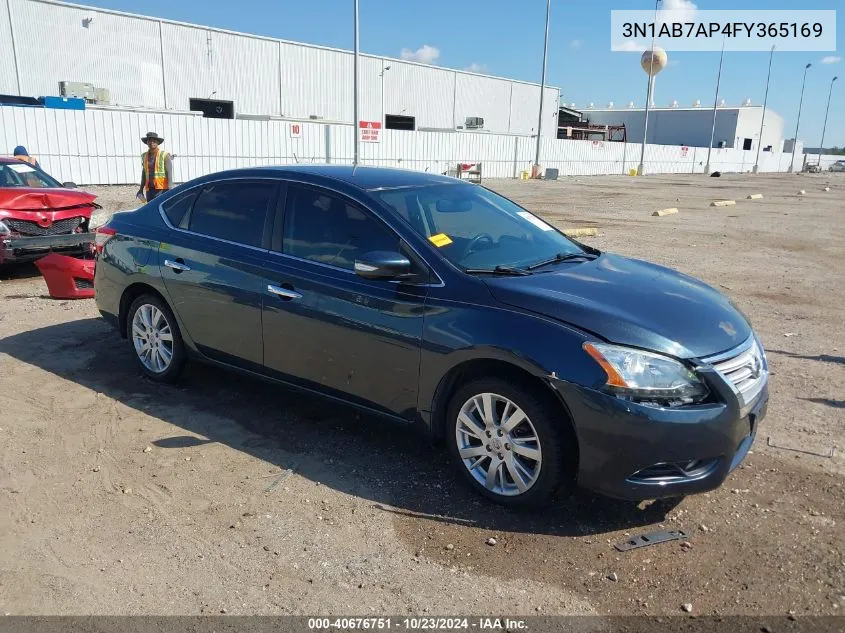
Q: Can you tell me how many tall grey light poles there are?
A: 7